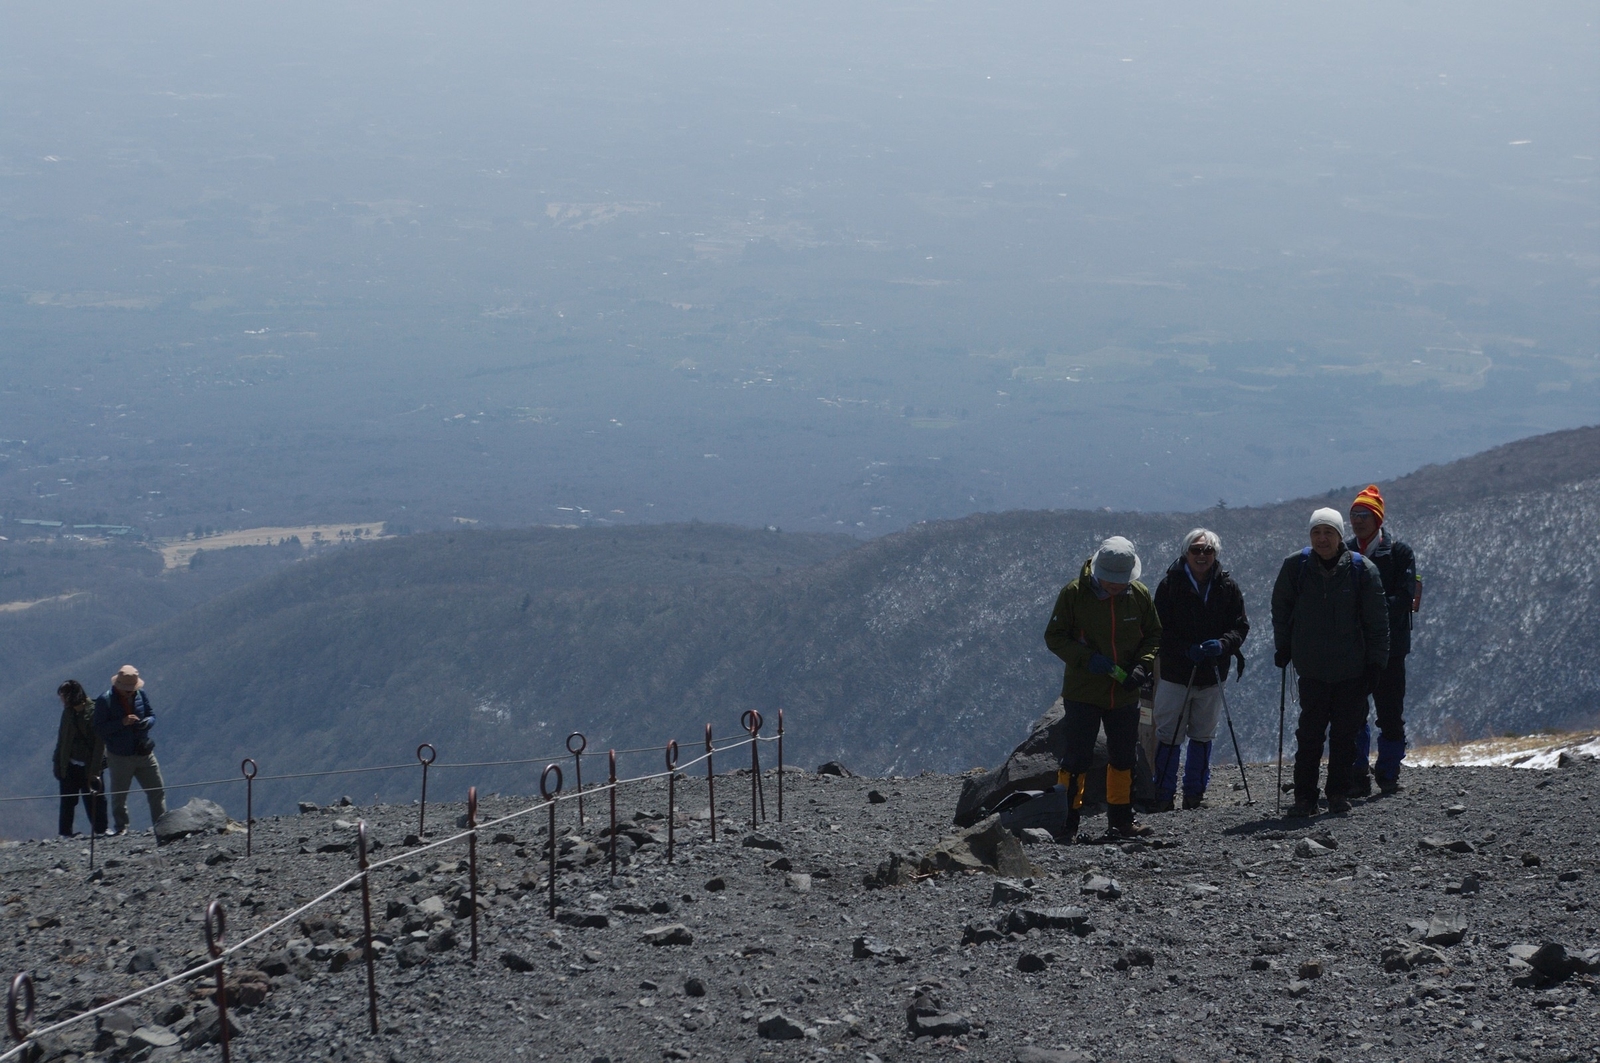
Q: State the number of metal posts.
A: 15